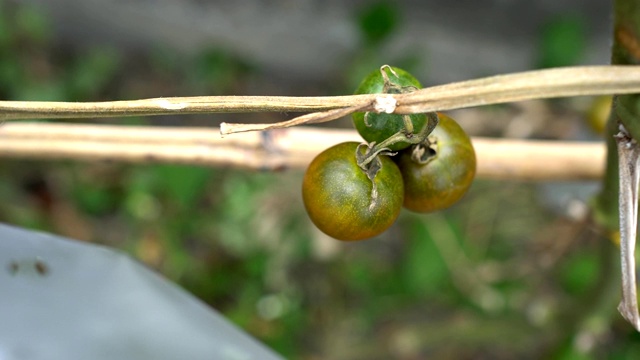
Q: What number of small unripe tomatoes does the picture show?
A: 3